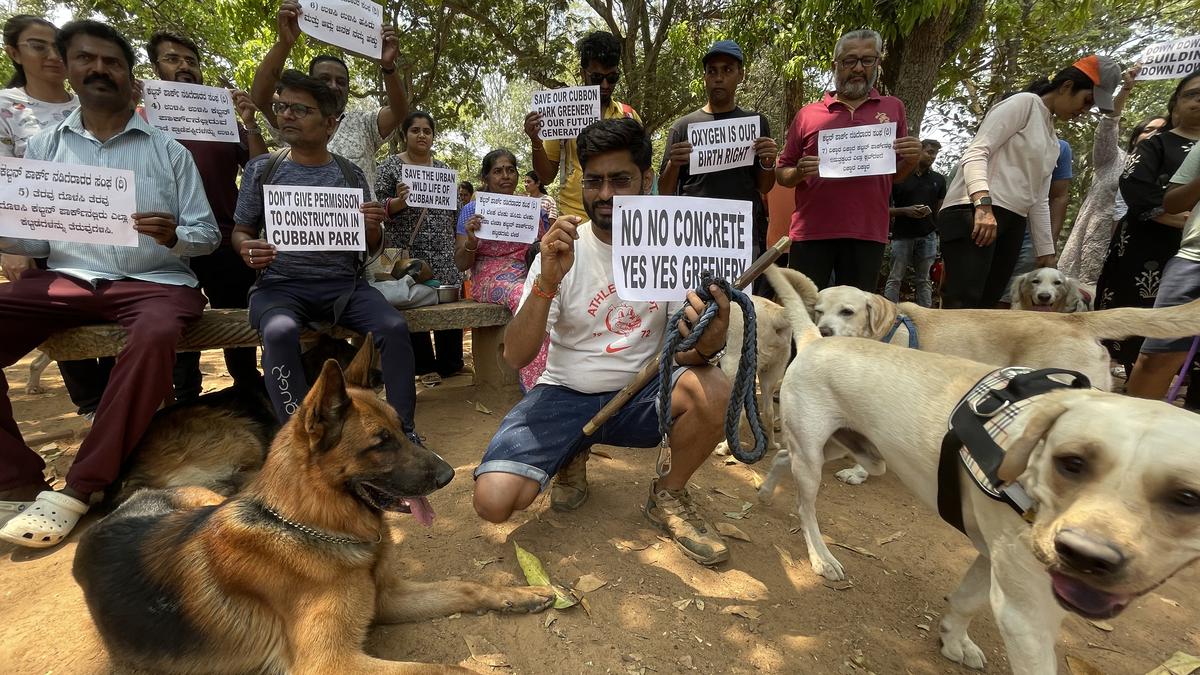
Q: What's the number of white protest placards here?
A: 11